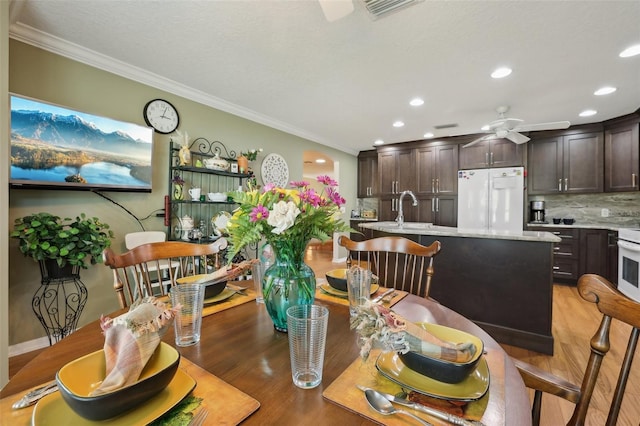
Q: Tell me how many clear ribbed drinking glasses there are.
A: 4